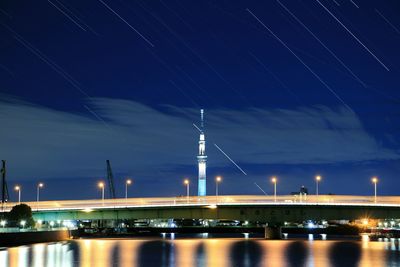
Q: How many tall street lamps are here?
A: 9